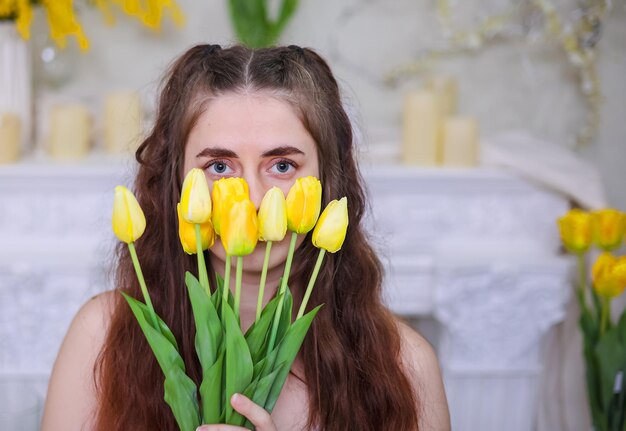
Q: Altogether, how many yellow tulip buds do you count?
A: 11